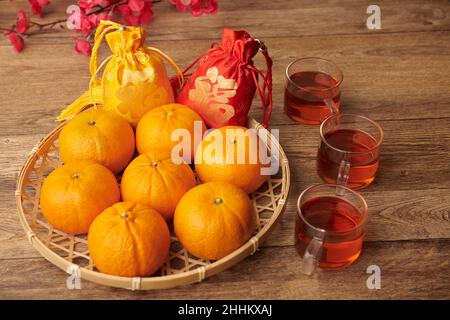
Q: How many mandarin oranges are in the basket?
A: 7